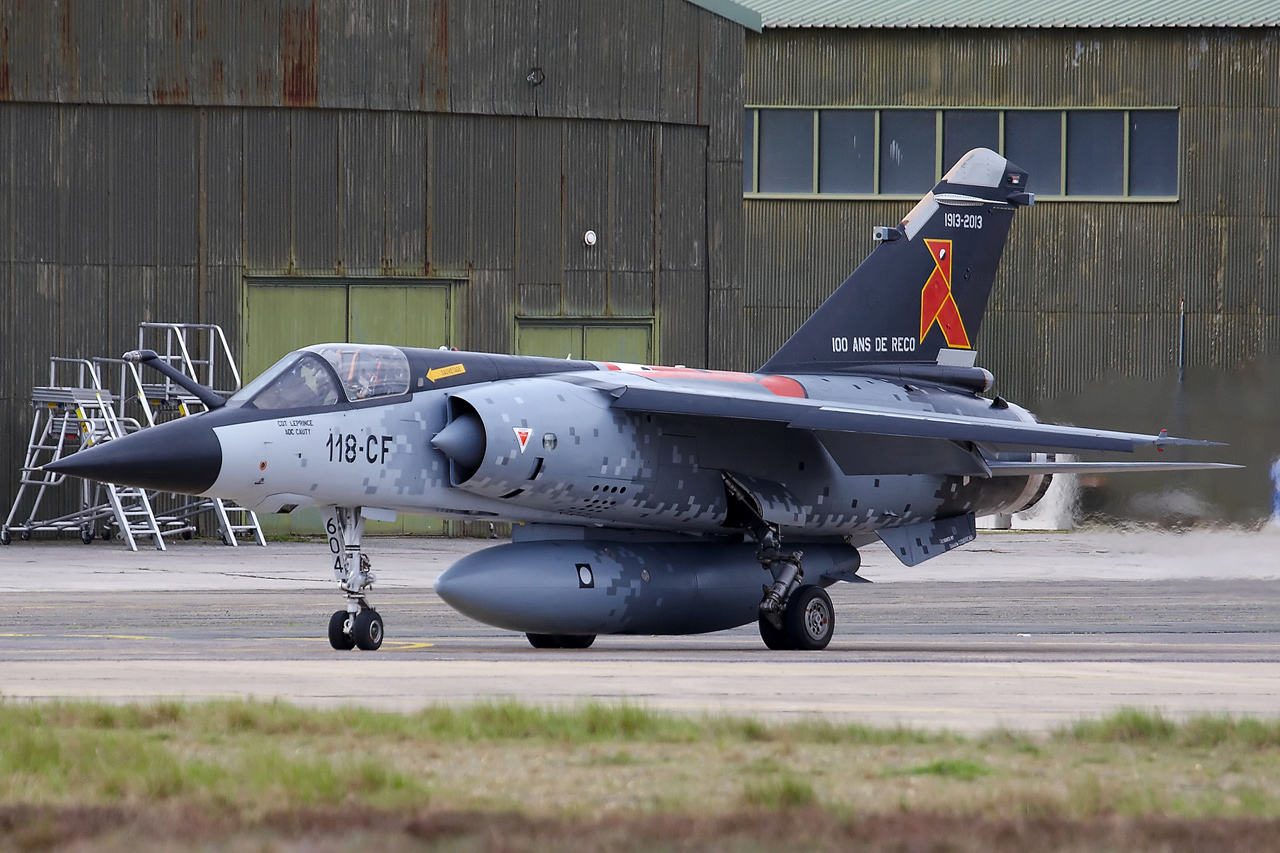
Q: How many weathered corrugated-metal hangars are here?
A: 2